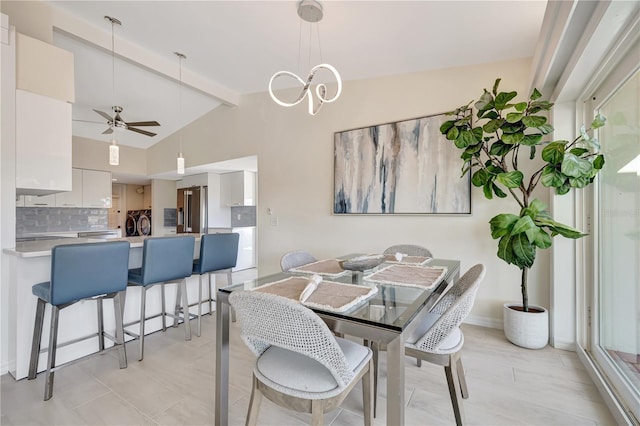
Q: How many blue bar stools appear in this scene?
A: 3